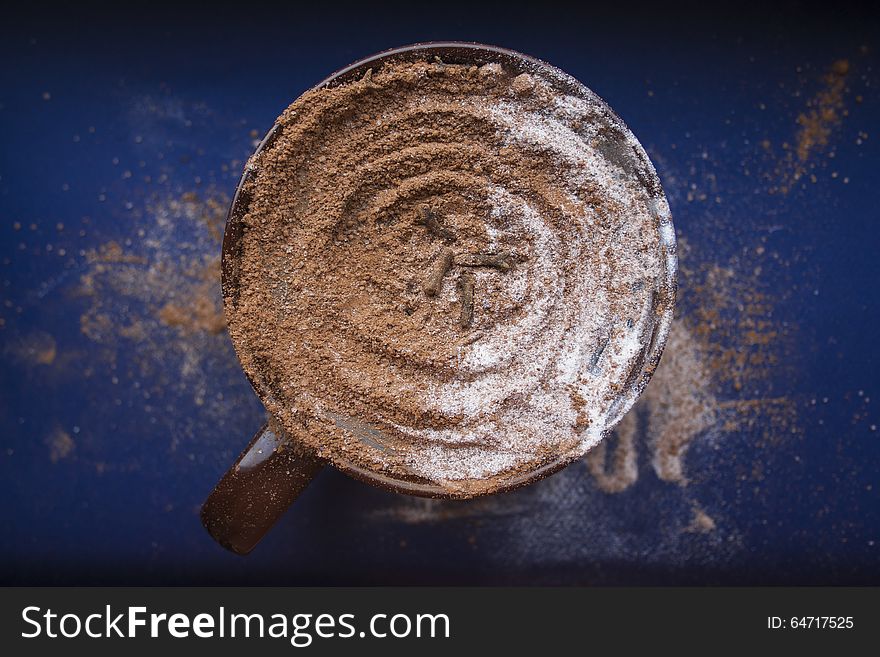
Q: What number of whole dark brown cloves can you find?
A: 4